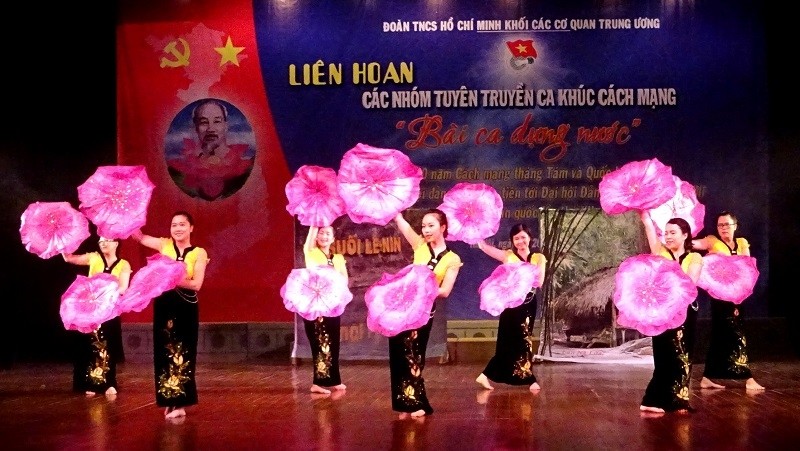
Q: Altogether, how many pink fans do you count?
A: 14